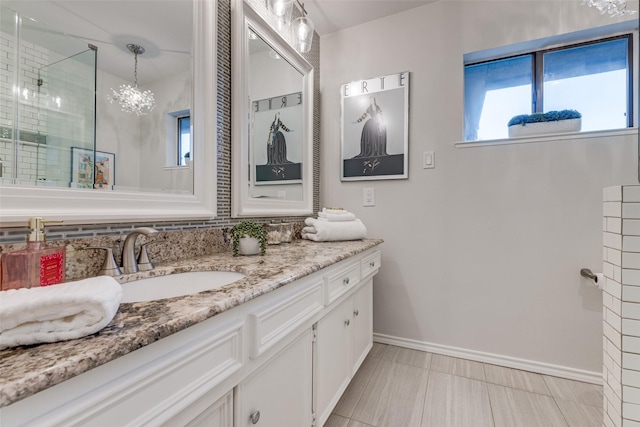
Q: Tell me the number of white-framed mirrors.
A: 2